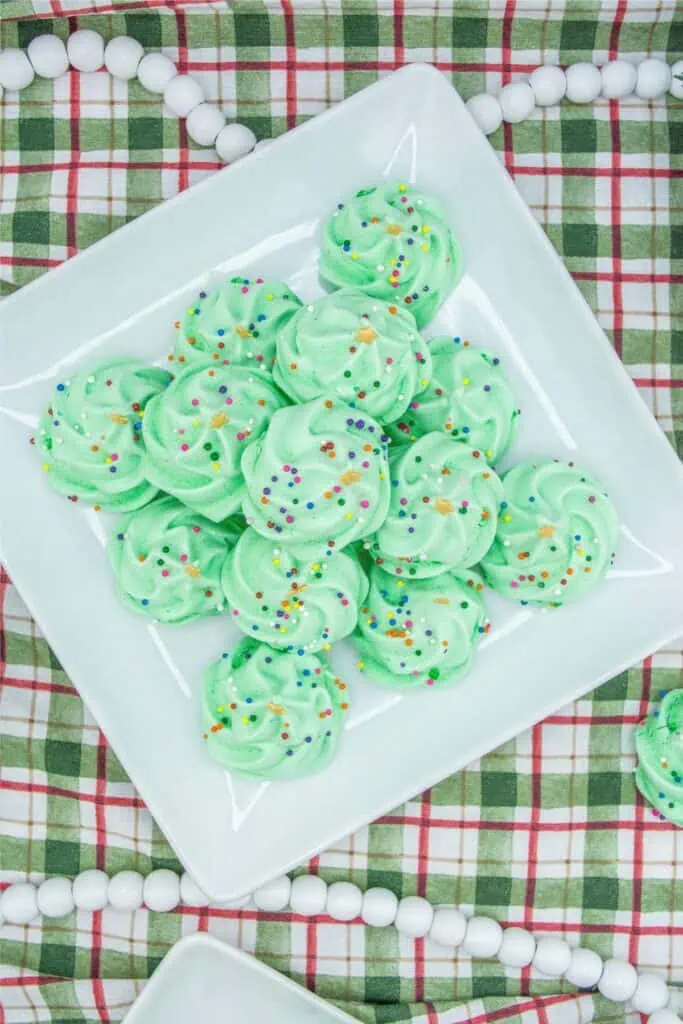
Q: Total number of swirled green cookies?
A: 14